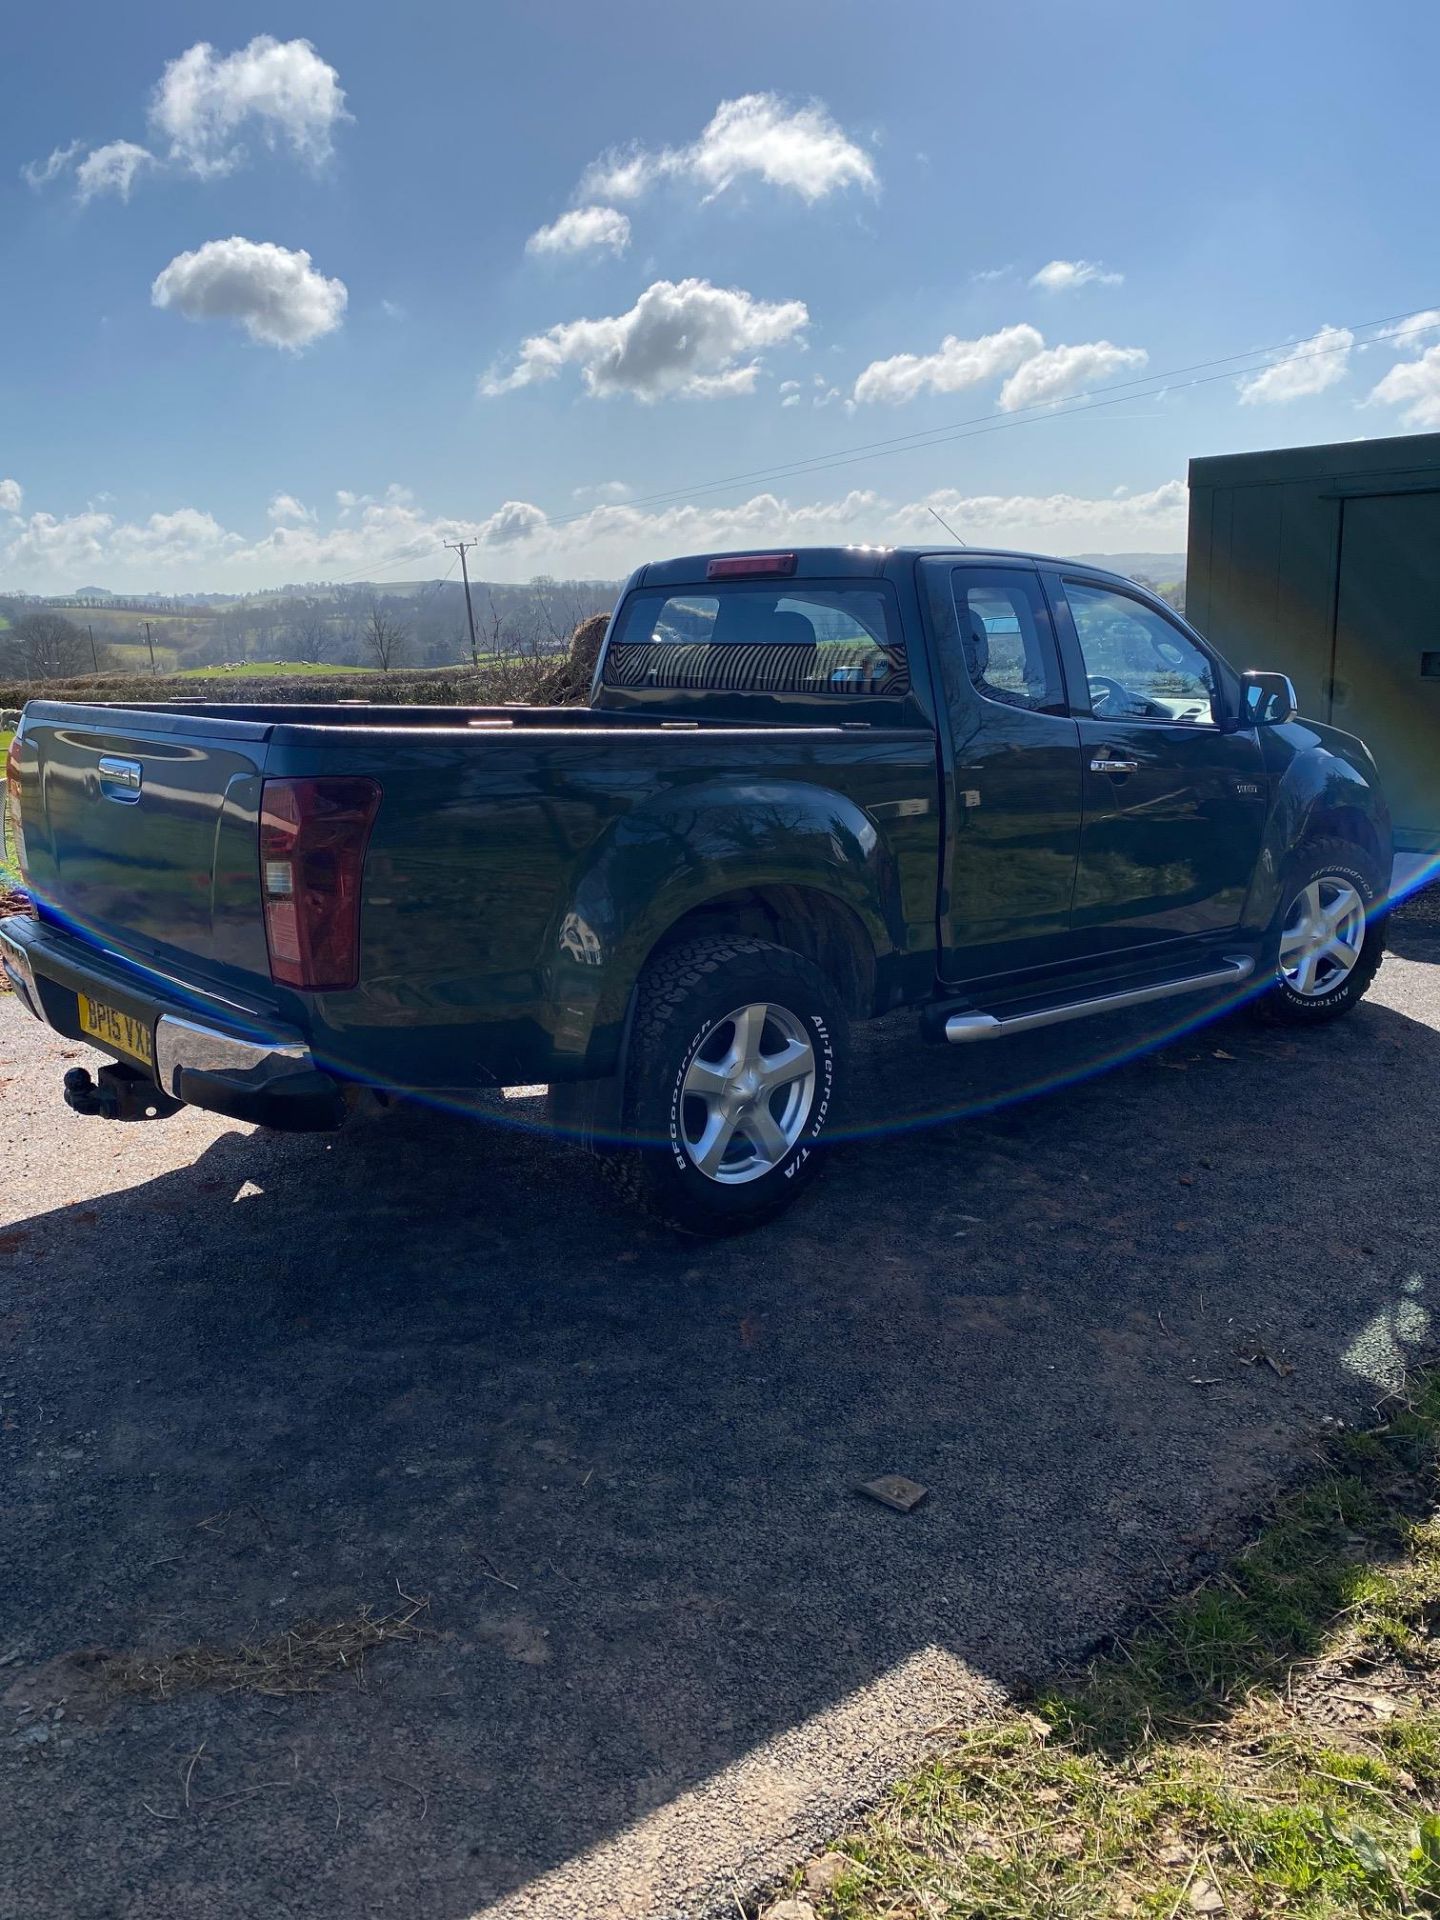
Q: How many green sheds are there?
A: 1